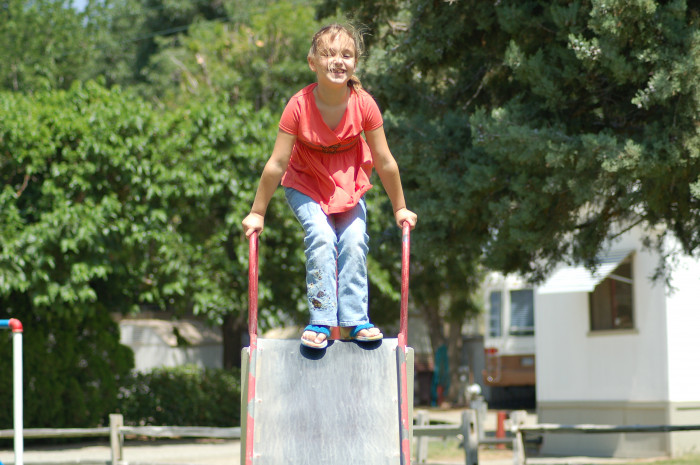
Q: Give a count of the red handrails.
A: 2